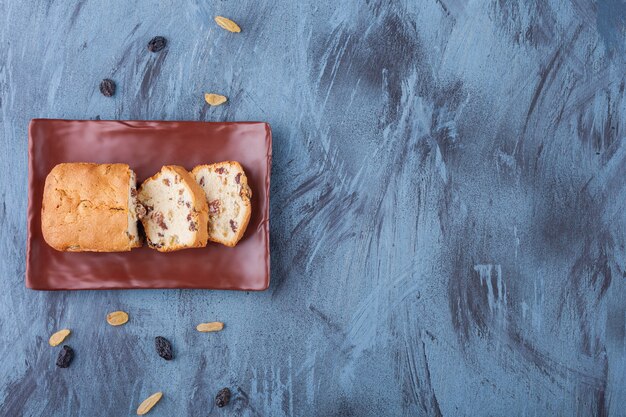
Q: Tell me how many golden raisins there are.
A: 6